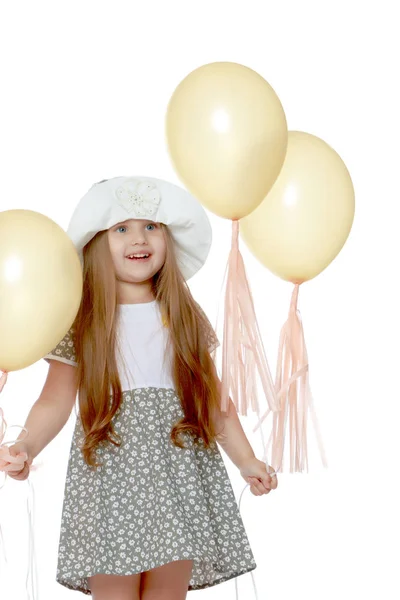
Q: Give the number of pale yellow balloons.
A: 3